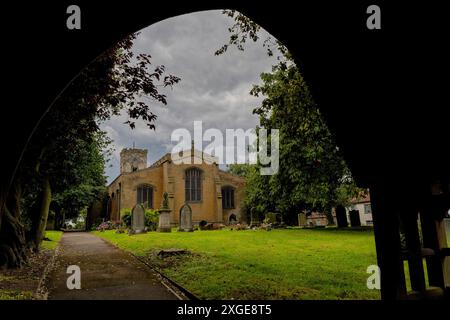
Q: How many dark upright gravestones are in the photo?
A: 2